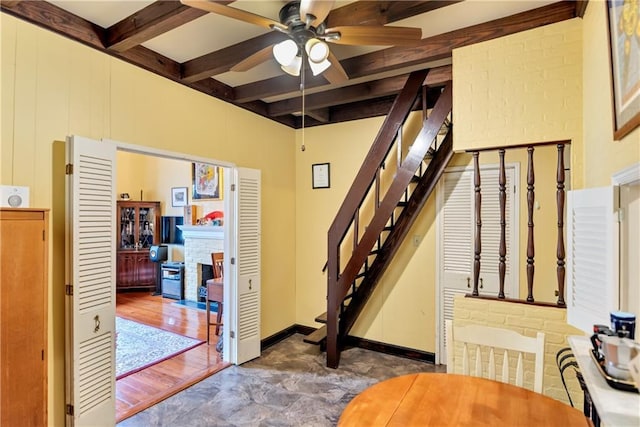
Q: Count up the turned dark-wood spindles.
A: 4